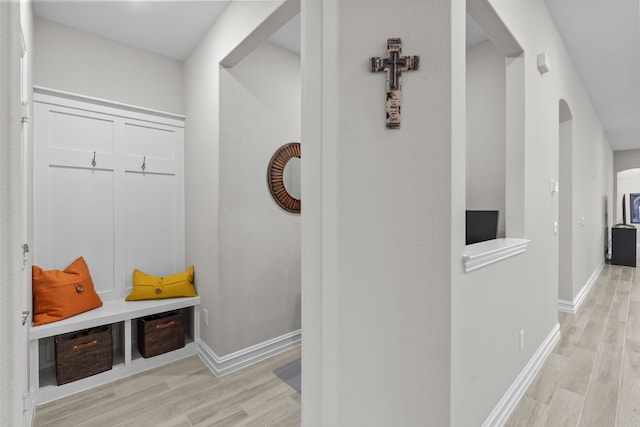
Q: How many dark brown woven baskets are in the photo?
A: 2